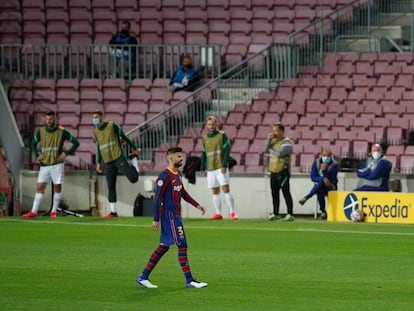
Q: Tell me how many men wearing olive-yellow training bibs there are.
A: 4